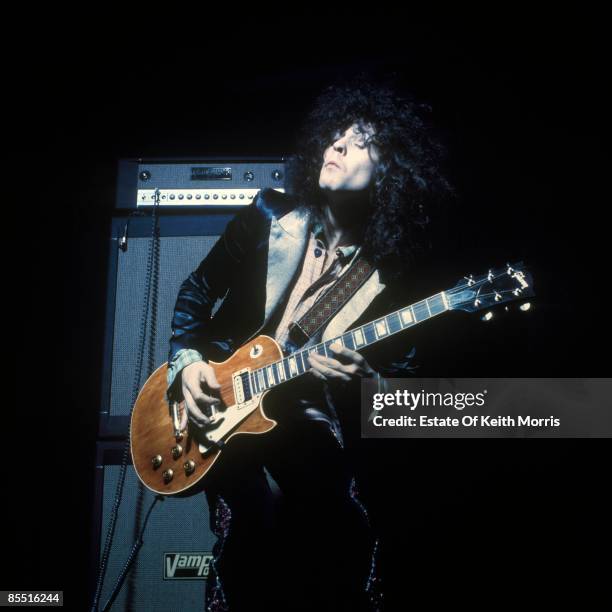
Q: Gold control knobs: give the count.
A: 4